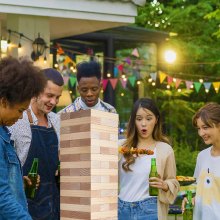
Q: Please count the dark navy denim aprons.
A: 1